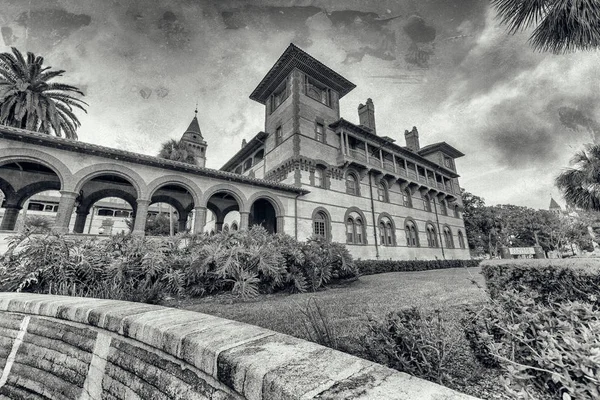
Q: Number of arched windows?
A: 14